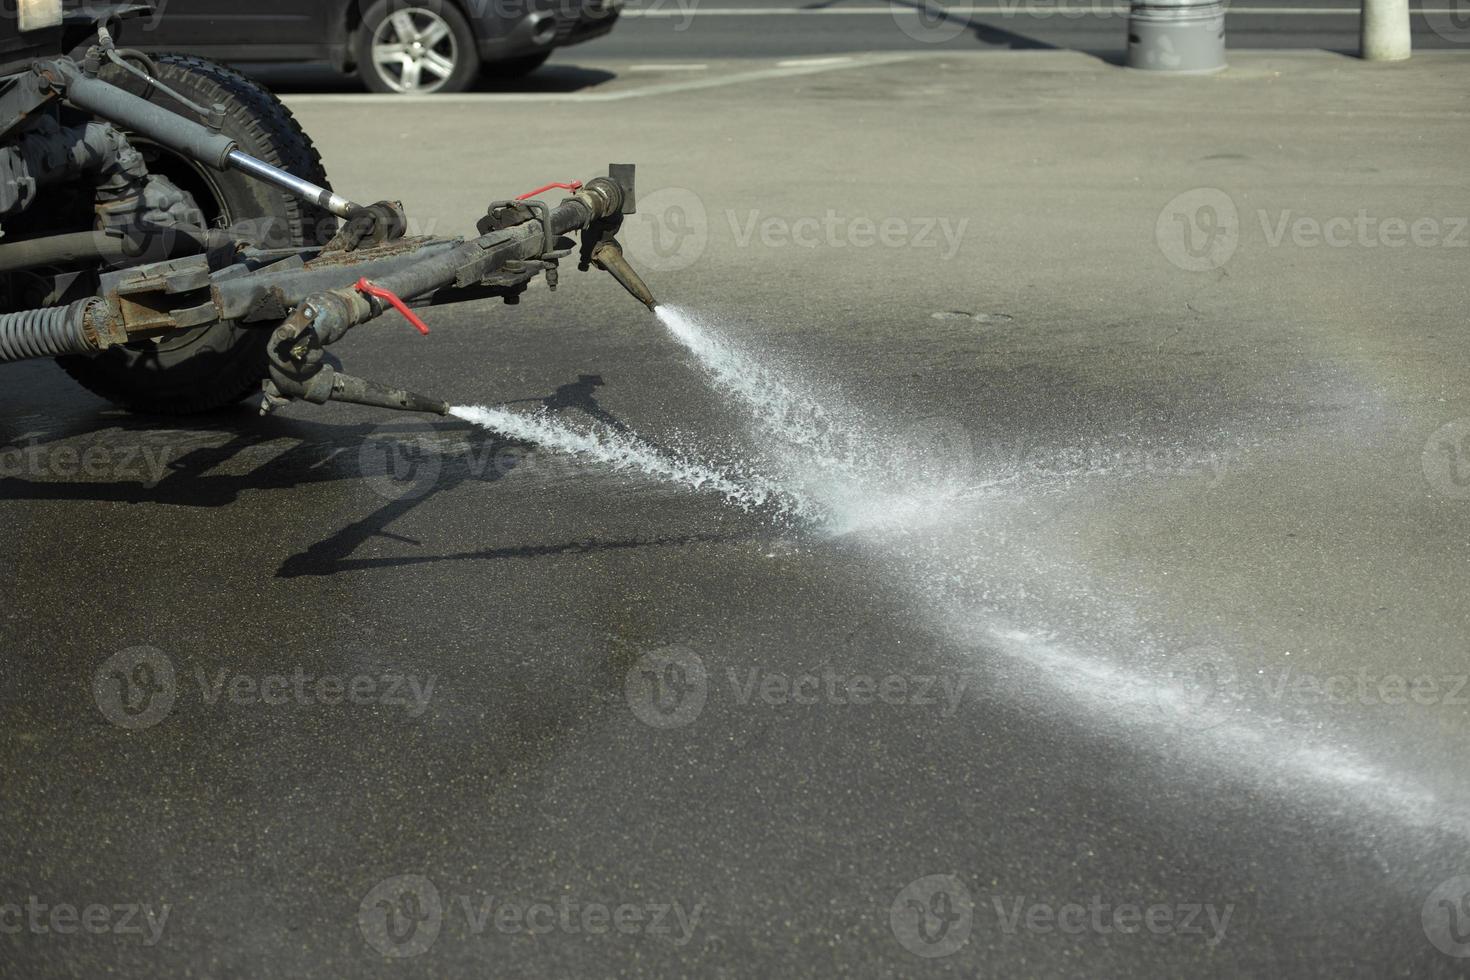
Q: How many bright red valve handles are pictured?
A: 2